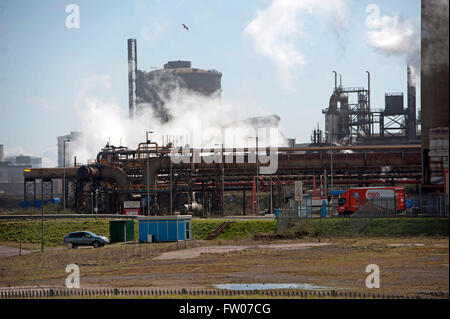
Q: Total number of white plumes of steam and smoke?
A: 3